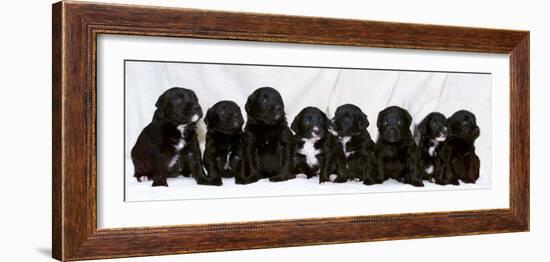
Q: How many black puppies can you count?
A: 8